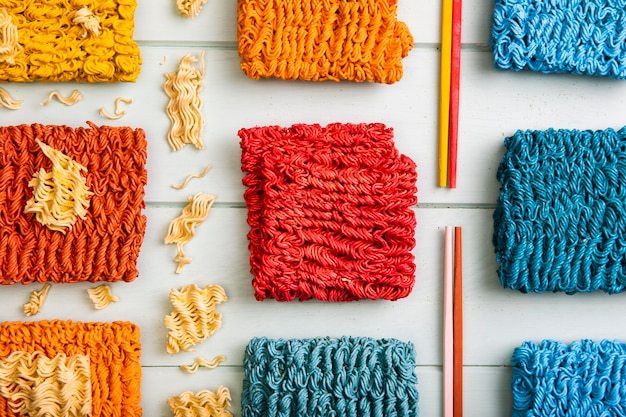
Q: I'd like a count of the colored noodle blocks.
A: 9